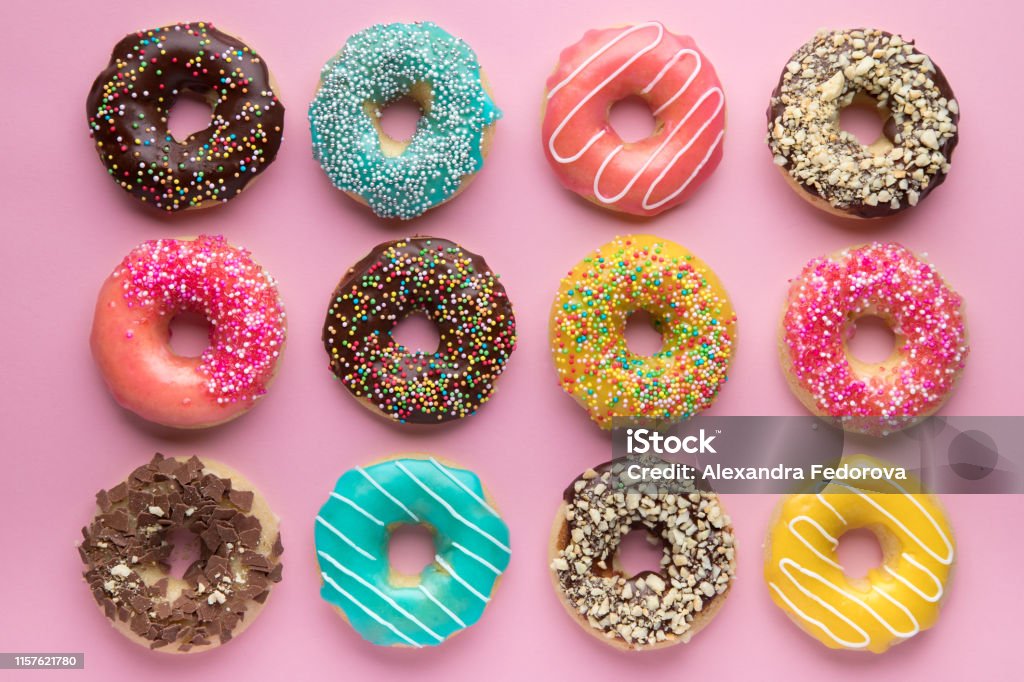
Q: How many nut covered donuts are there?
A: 2